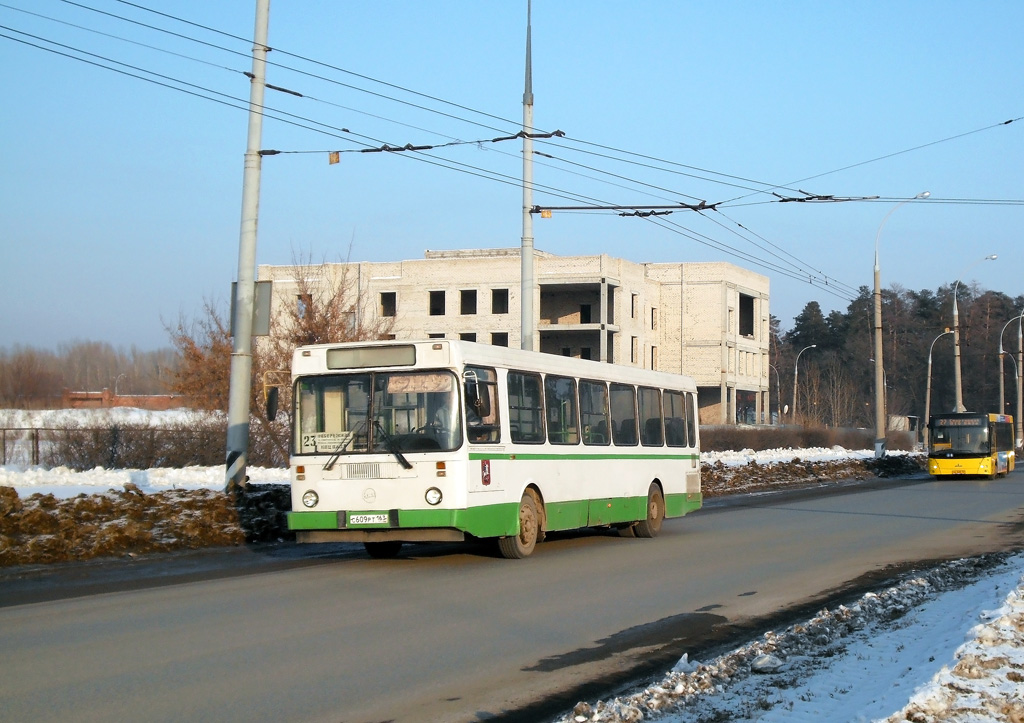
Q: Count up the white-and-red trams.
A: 0